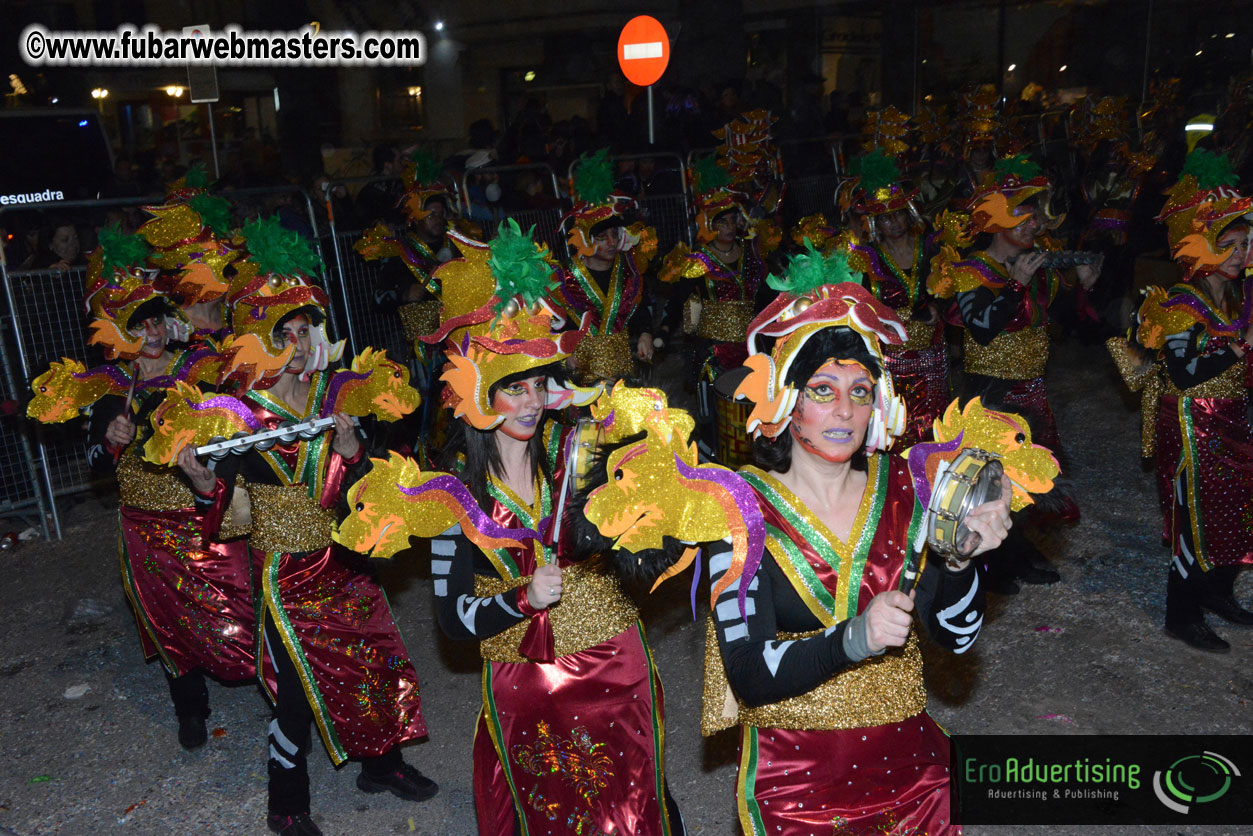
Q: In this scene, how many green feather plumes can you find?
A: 12